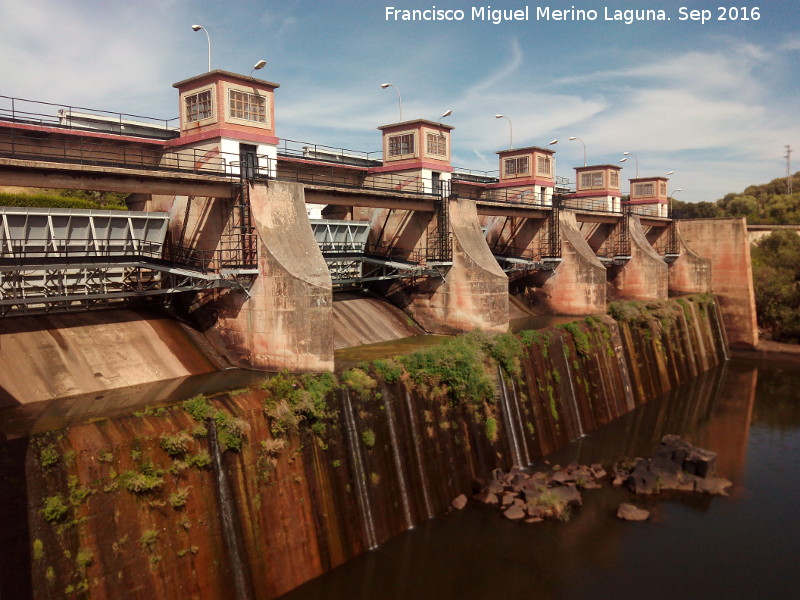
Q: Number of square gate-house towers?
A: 5